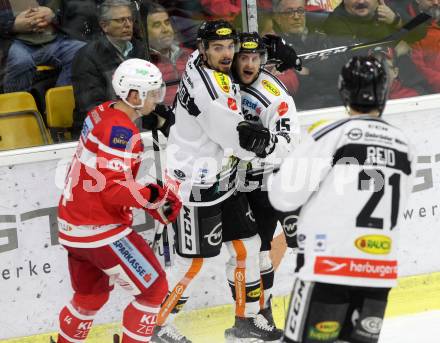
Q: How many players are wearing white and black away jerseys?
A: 3